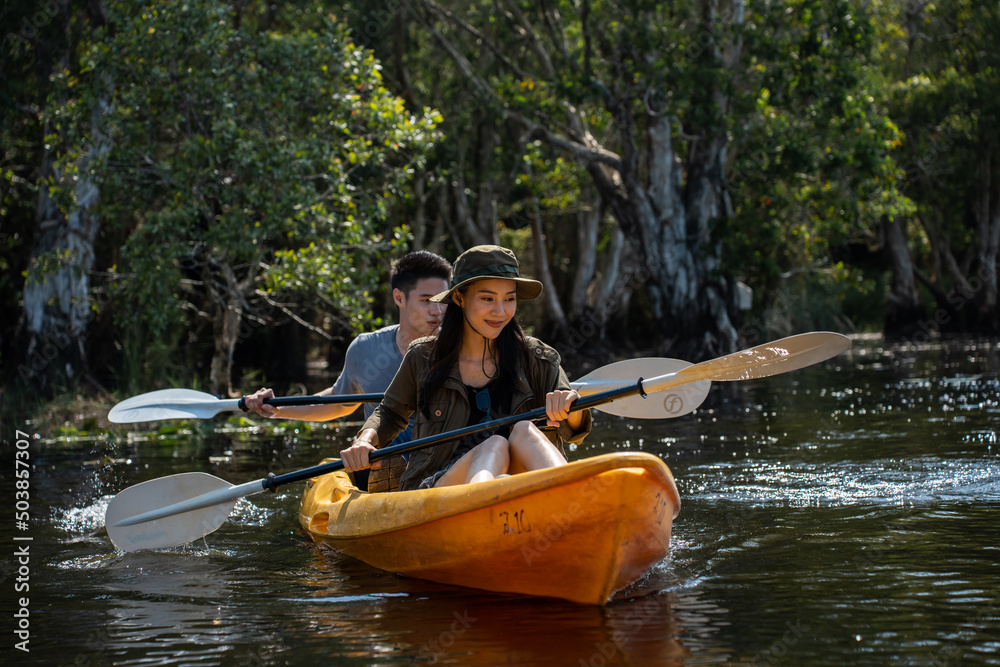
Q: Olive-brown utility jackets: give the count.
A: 1